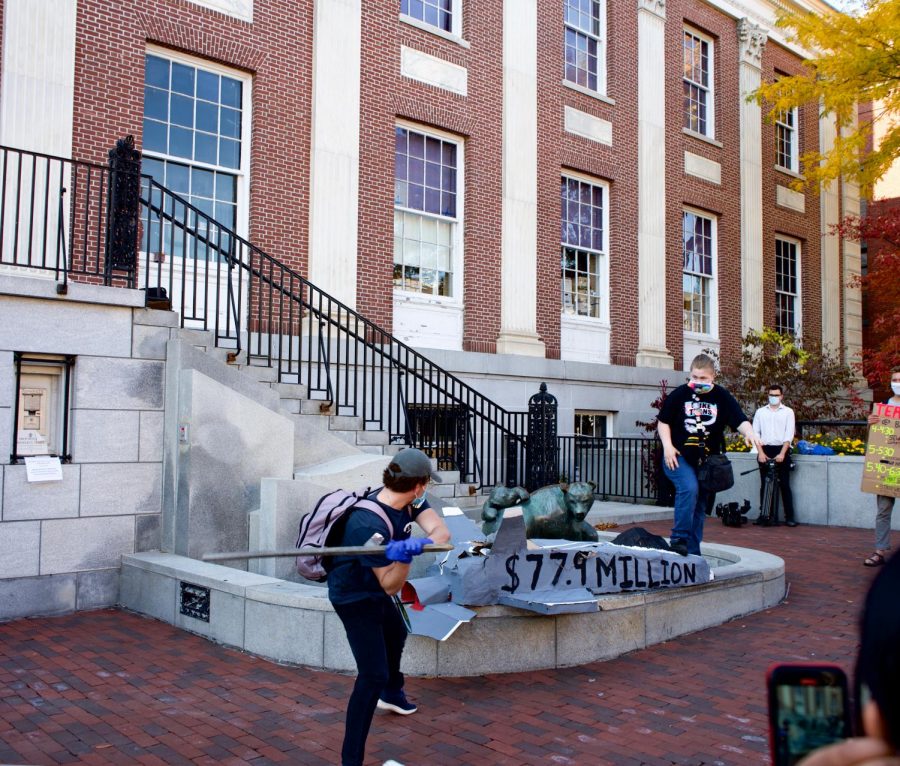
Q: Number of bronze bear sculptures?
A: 2